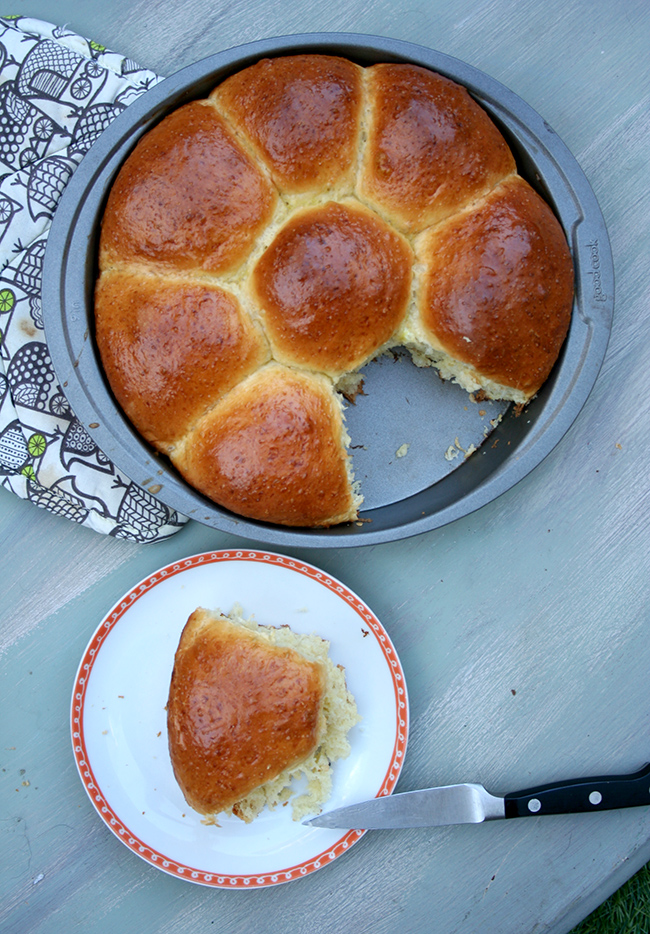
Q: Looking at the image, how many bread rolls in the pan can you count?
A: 7